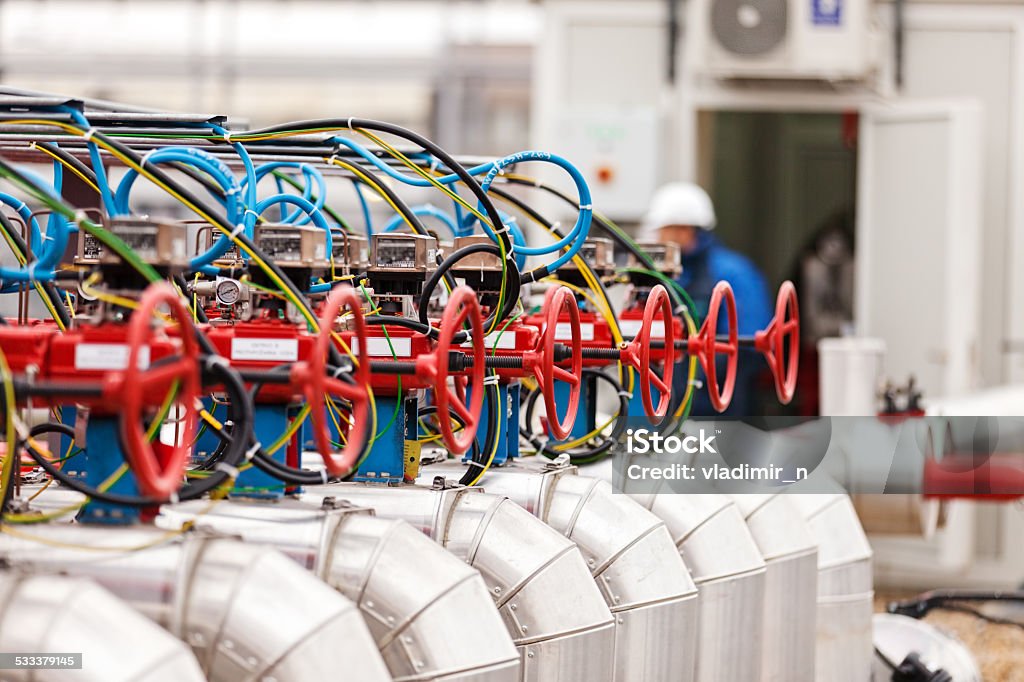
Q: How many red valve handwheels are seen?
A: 7